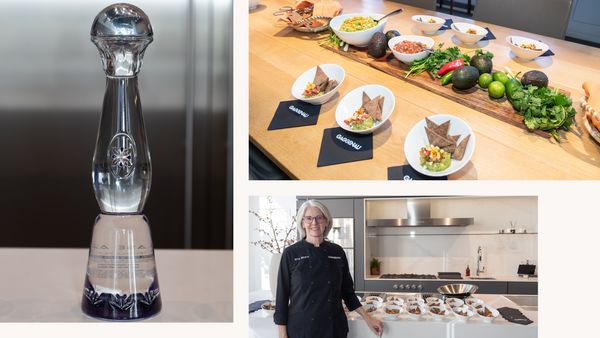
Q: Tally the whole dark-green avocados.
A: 5